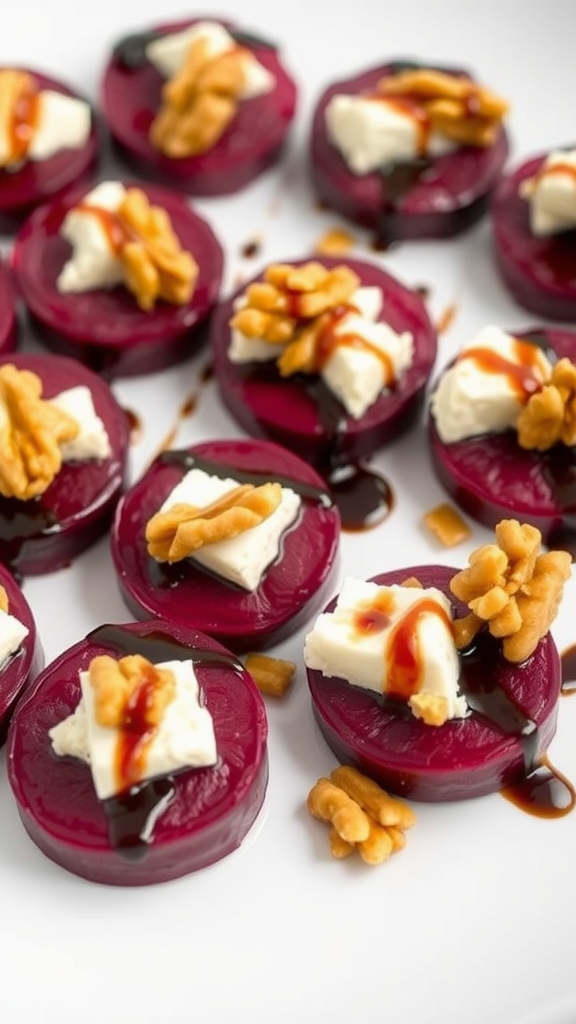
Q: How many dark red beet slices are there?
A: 13